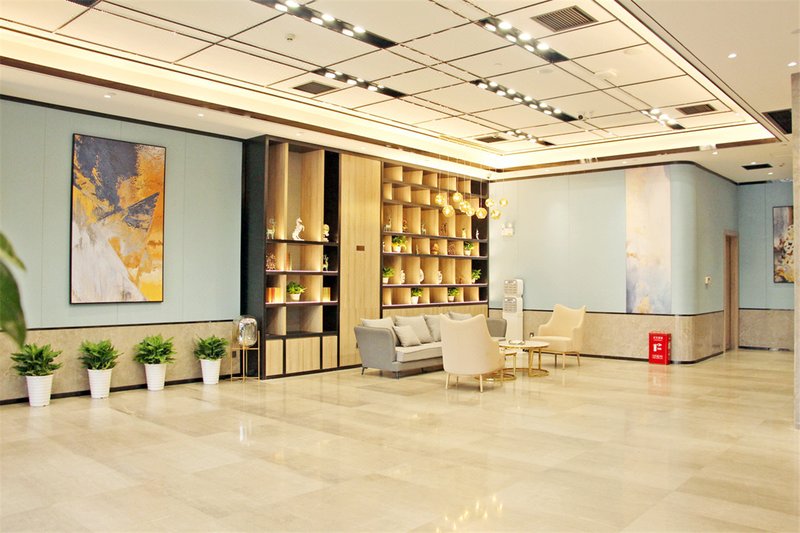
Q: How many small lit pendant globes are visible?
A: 9